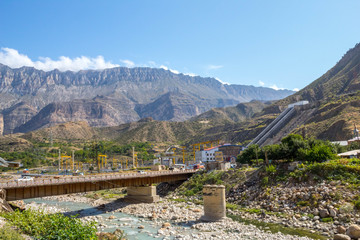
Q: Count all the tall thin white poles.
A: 3